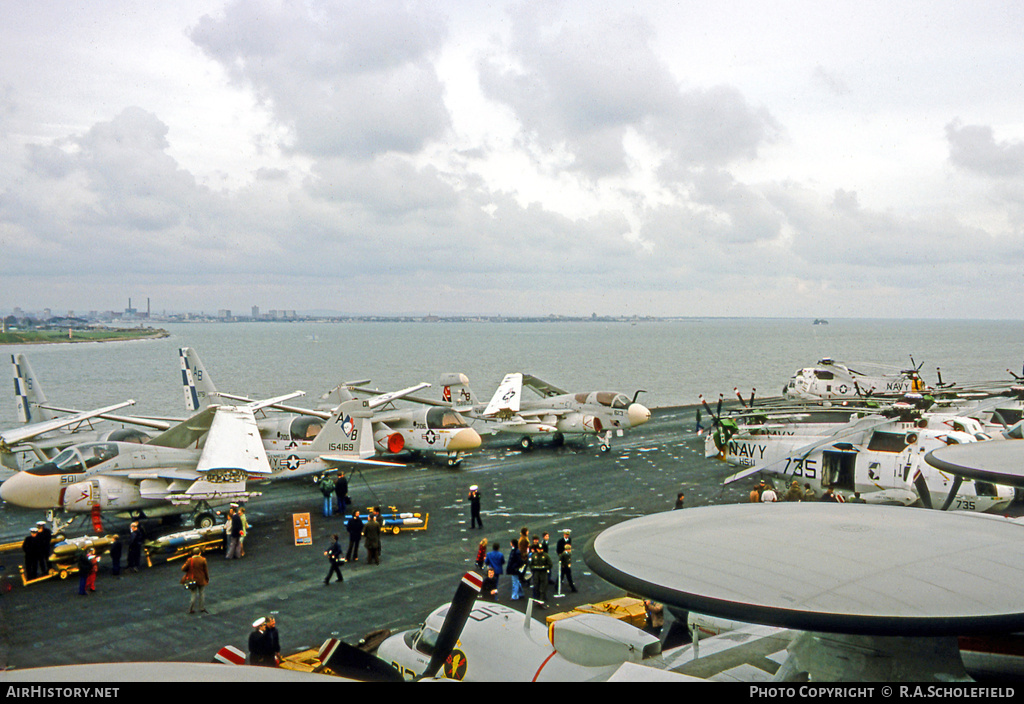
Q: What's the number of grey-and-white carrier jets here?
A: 5